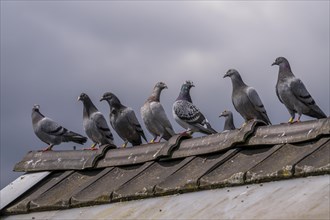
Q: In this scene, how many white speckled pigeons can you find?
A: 1